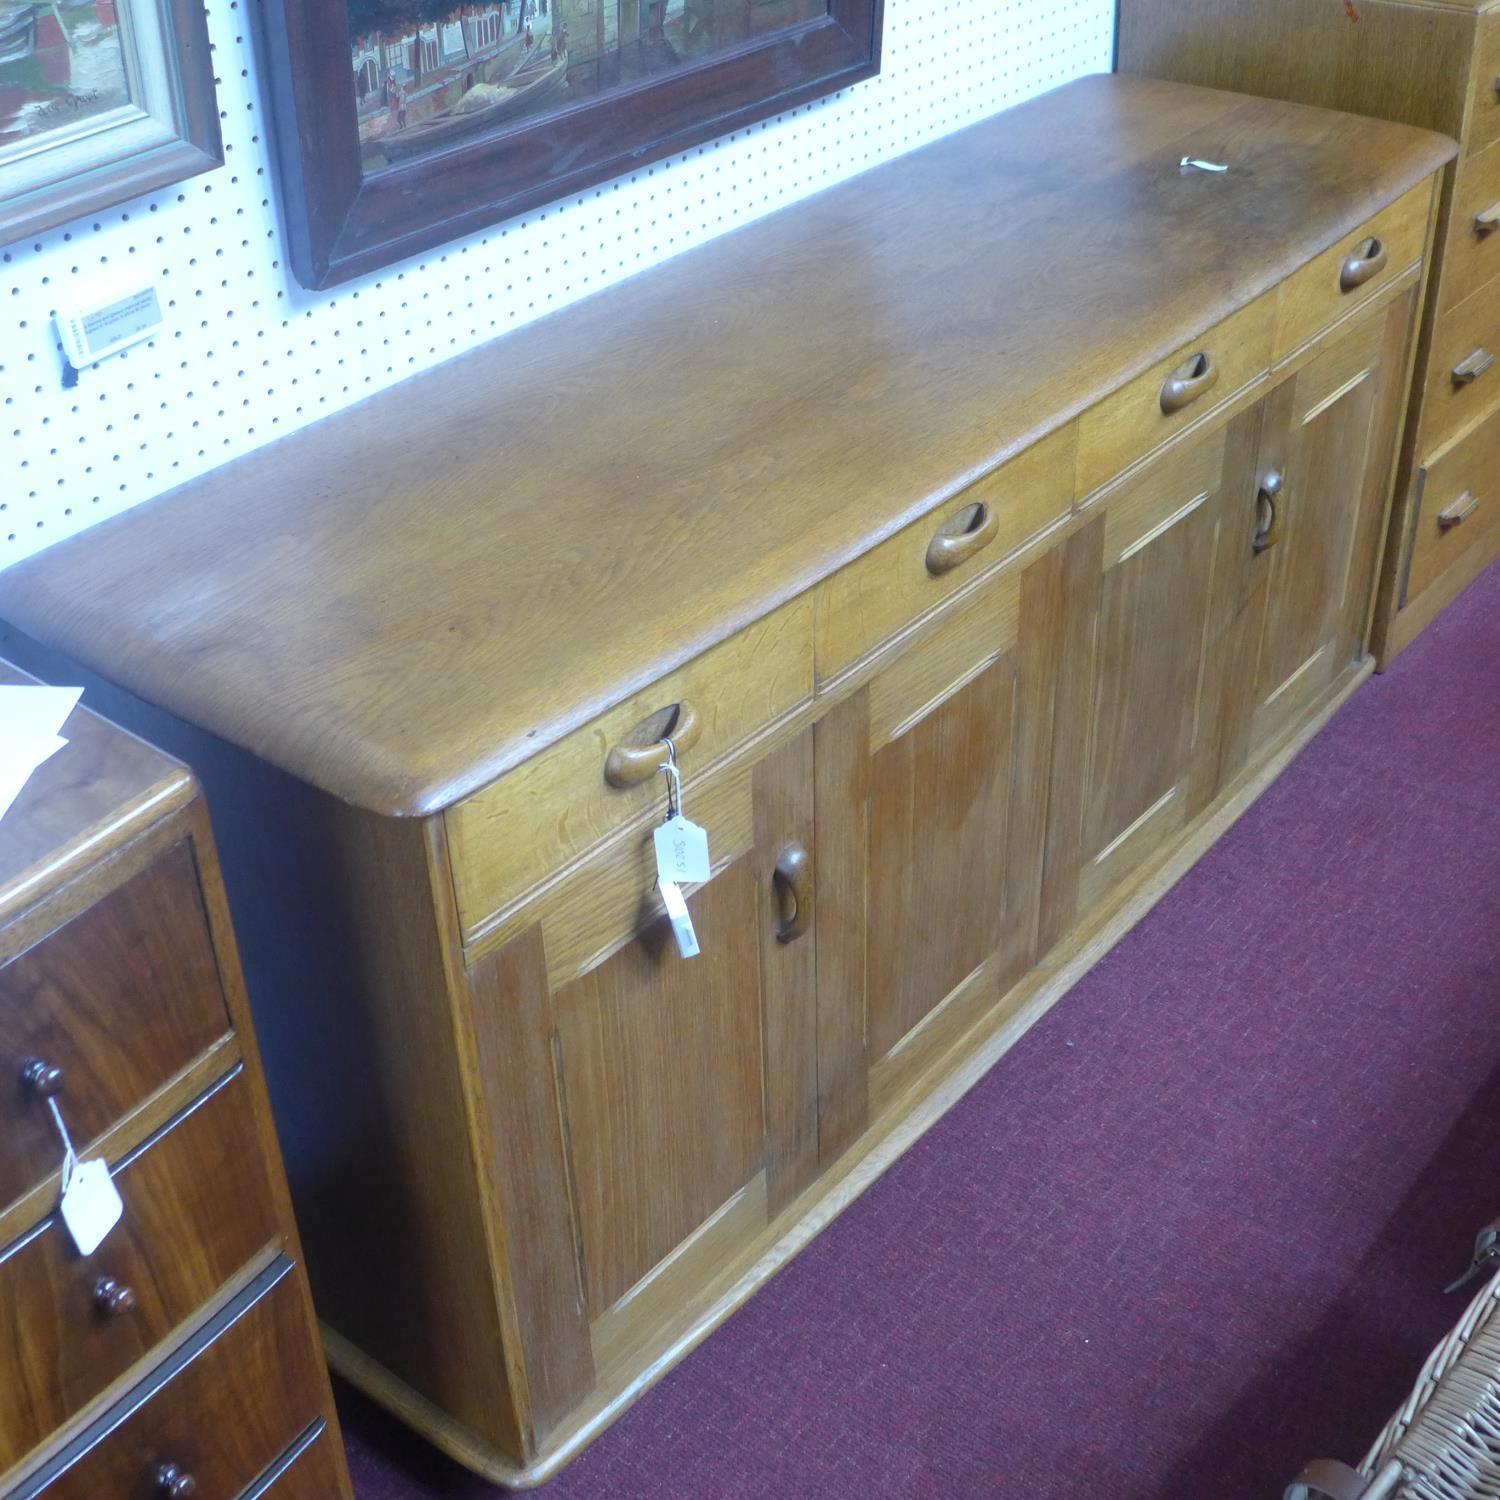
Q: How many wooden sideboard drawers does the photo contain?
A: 4